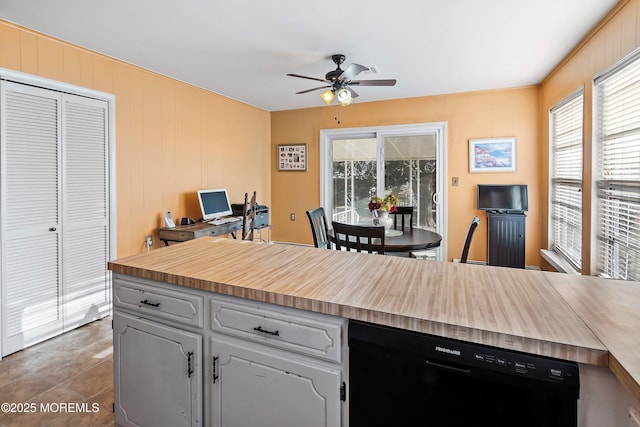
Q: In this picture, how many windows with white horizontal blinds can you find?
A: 2